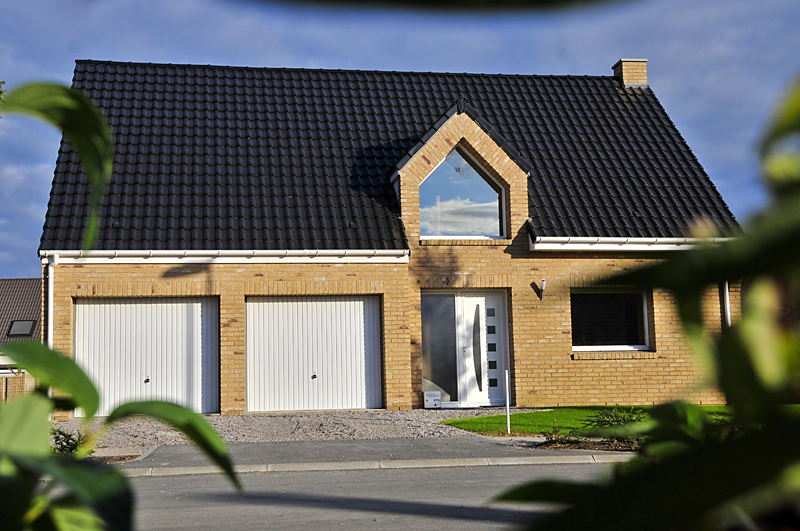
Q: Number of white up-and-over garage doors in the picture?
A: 2